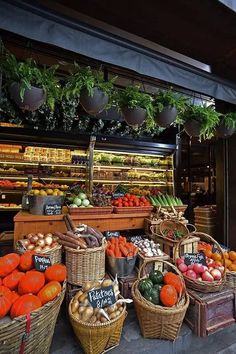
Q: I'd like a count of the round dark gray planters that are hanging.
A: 6